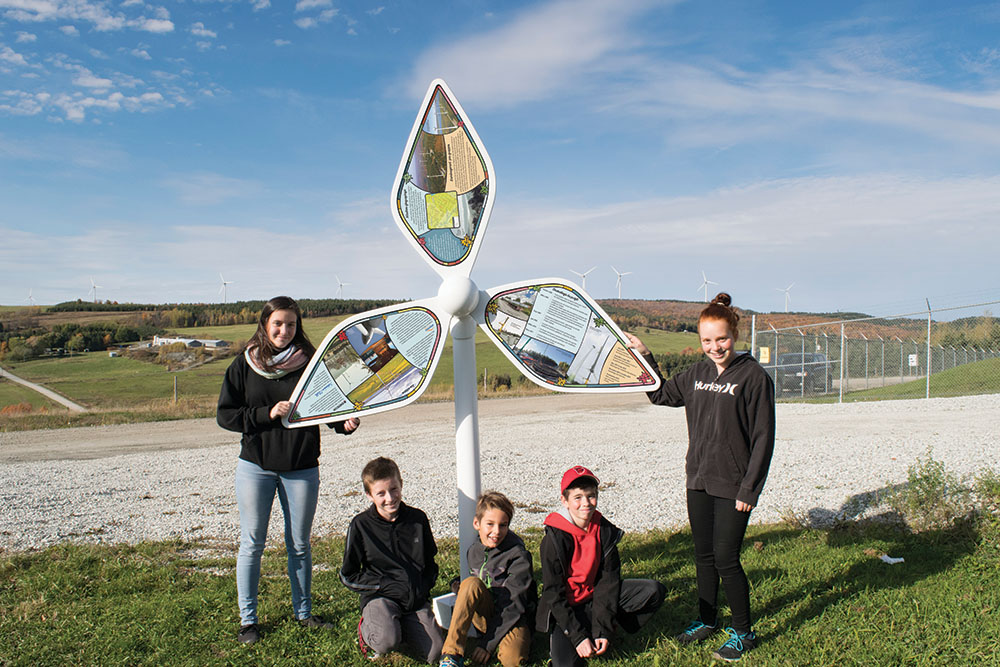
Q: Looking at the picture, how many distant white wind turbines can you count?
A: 8